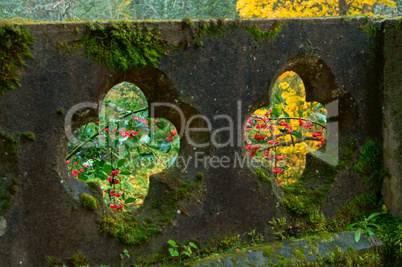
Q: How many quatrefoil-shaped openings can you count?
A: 2